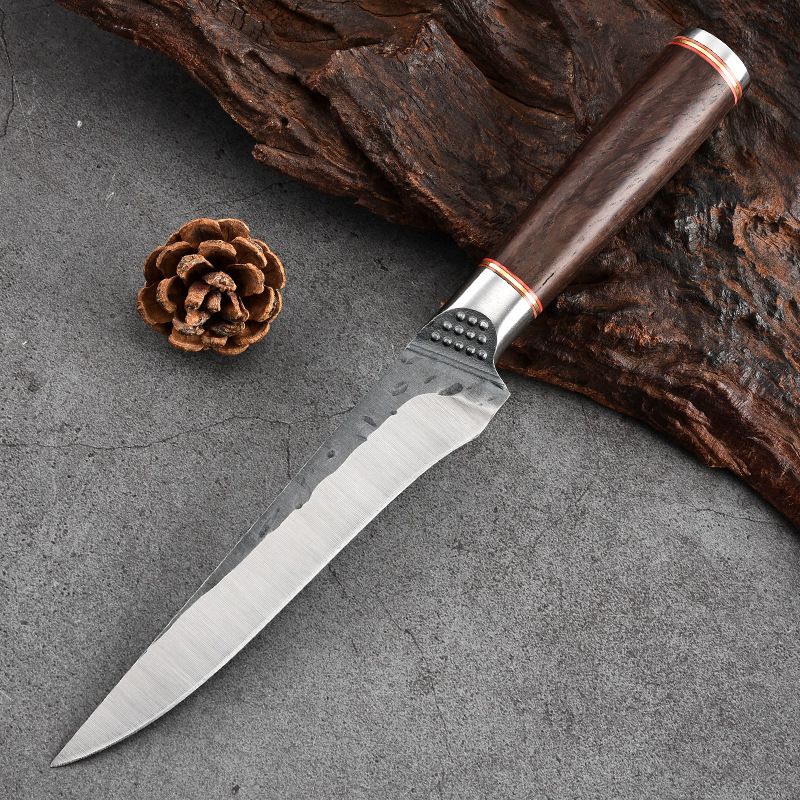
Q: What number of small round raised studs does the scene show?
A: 12